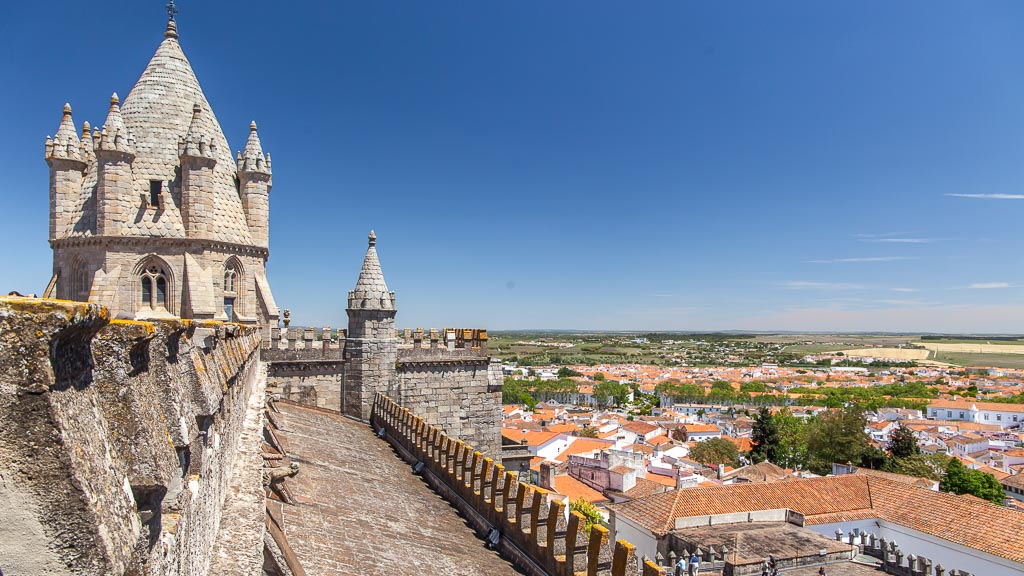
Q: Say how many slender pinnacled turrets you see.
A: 6